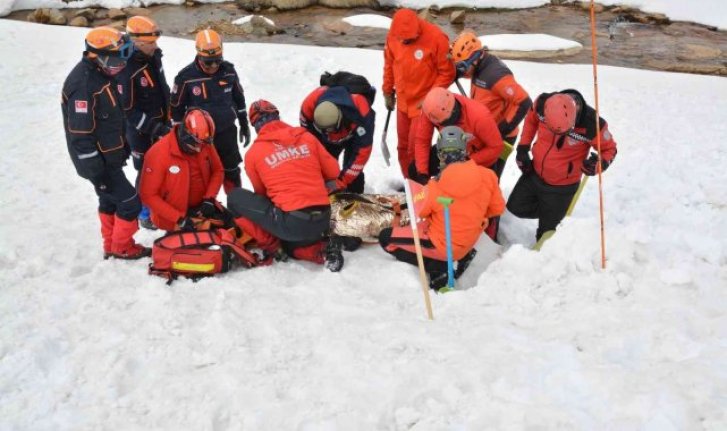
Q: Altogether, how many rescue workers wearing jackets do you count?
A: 11